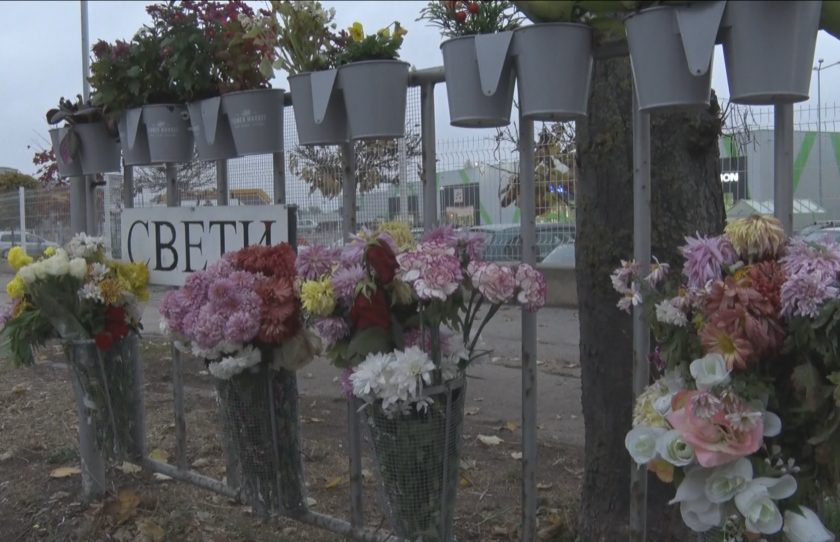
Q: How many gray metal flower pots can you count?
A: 12